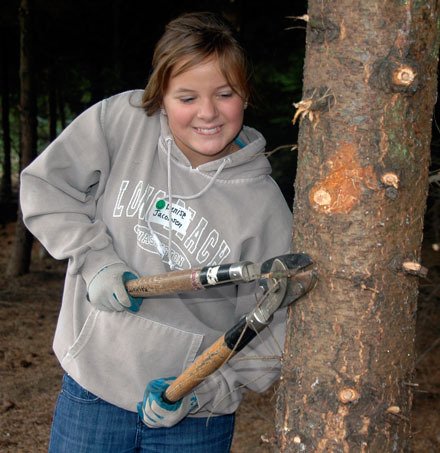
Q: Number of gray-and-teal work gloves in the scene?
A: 2